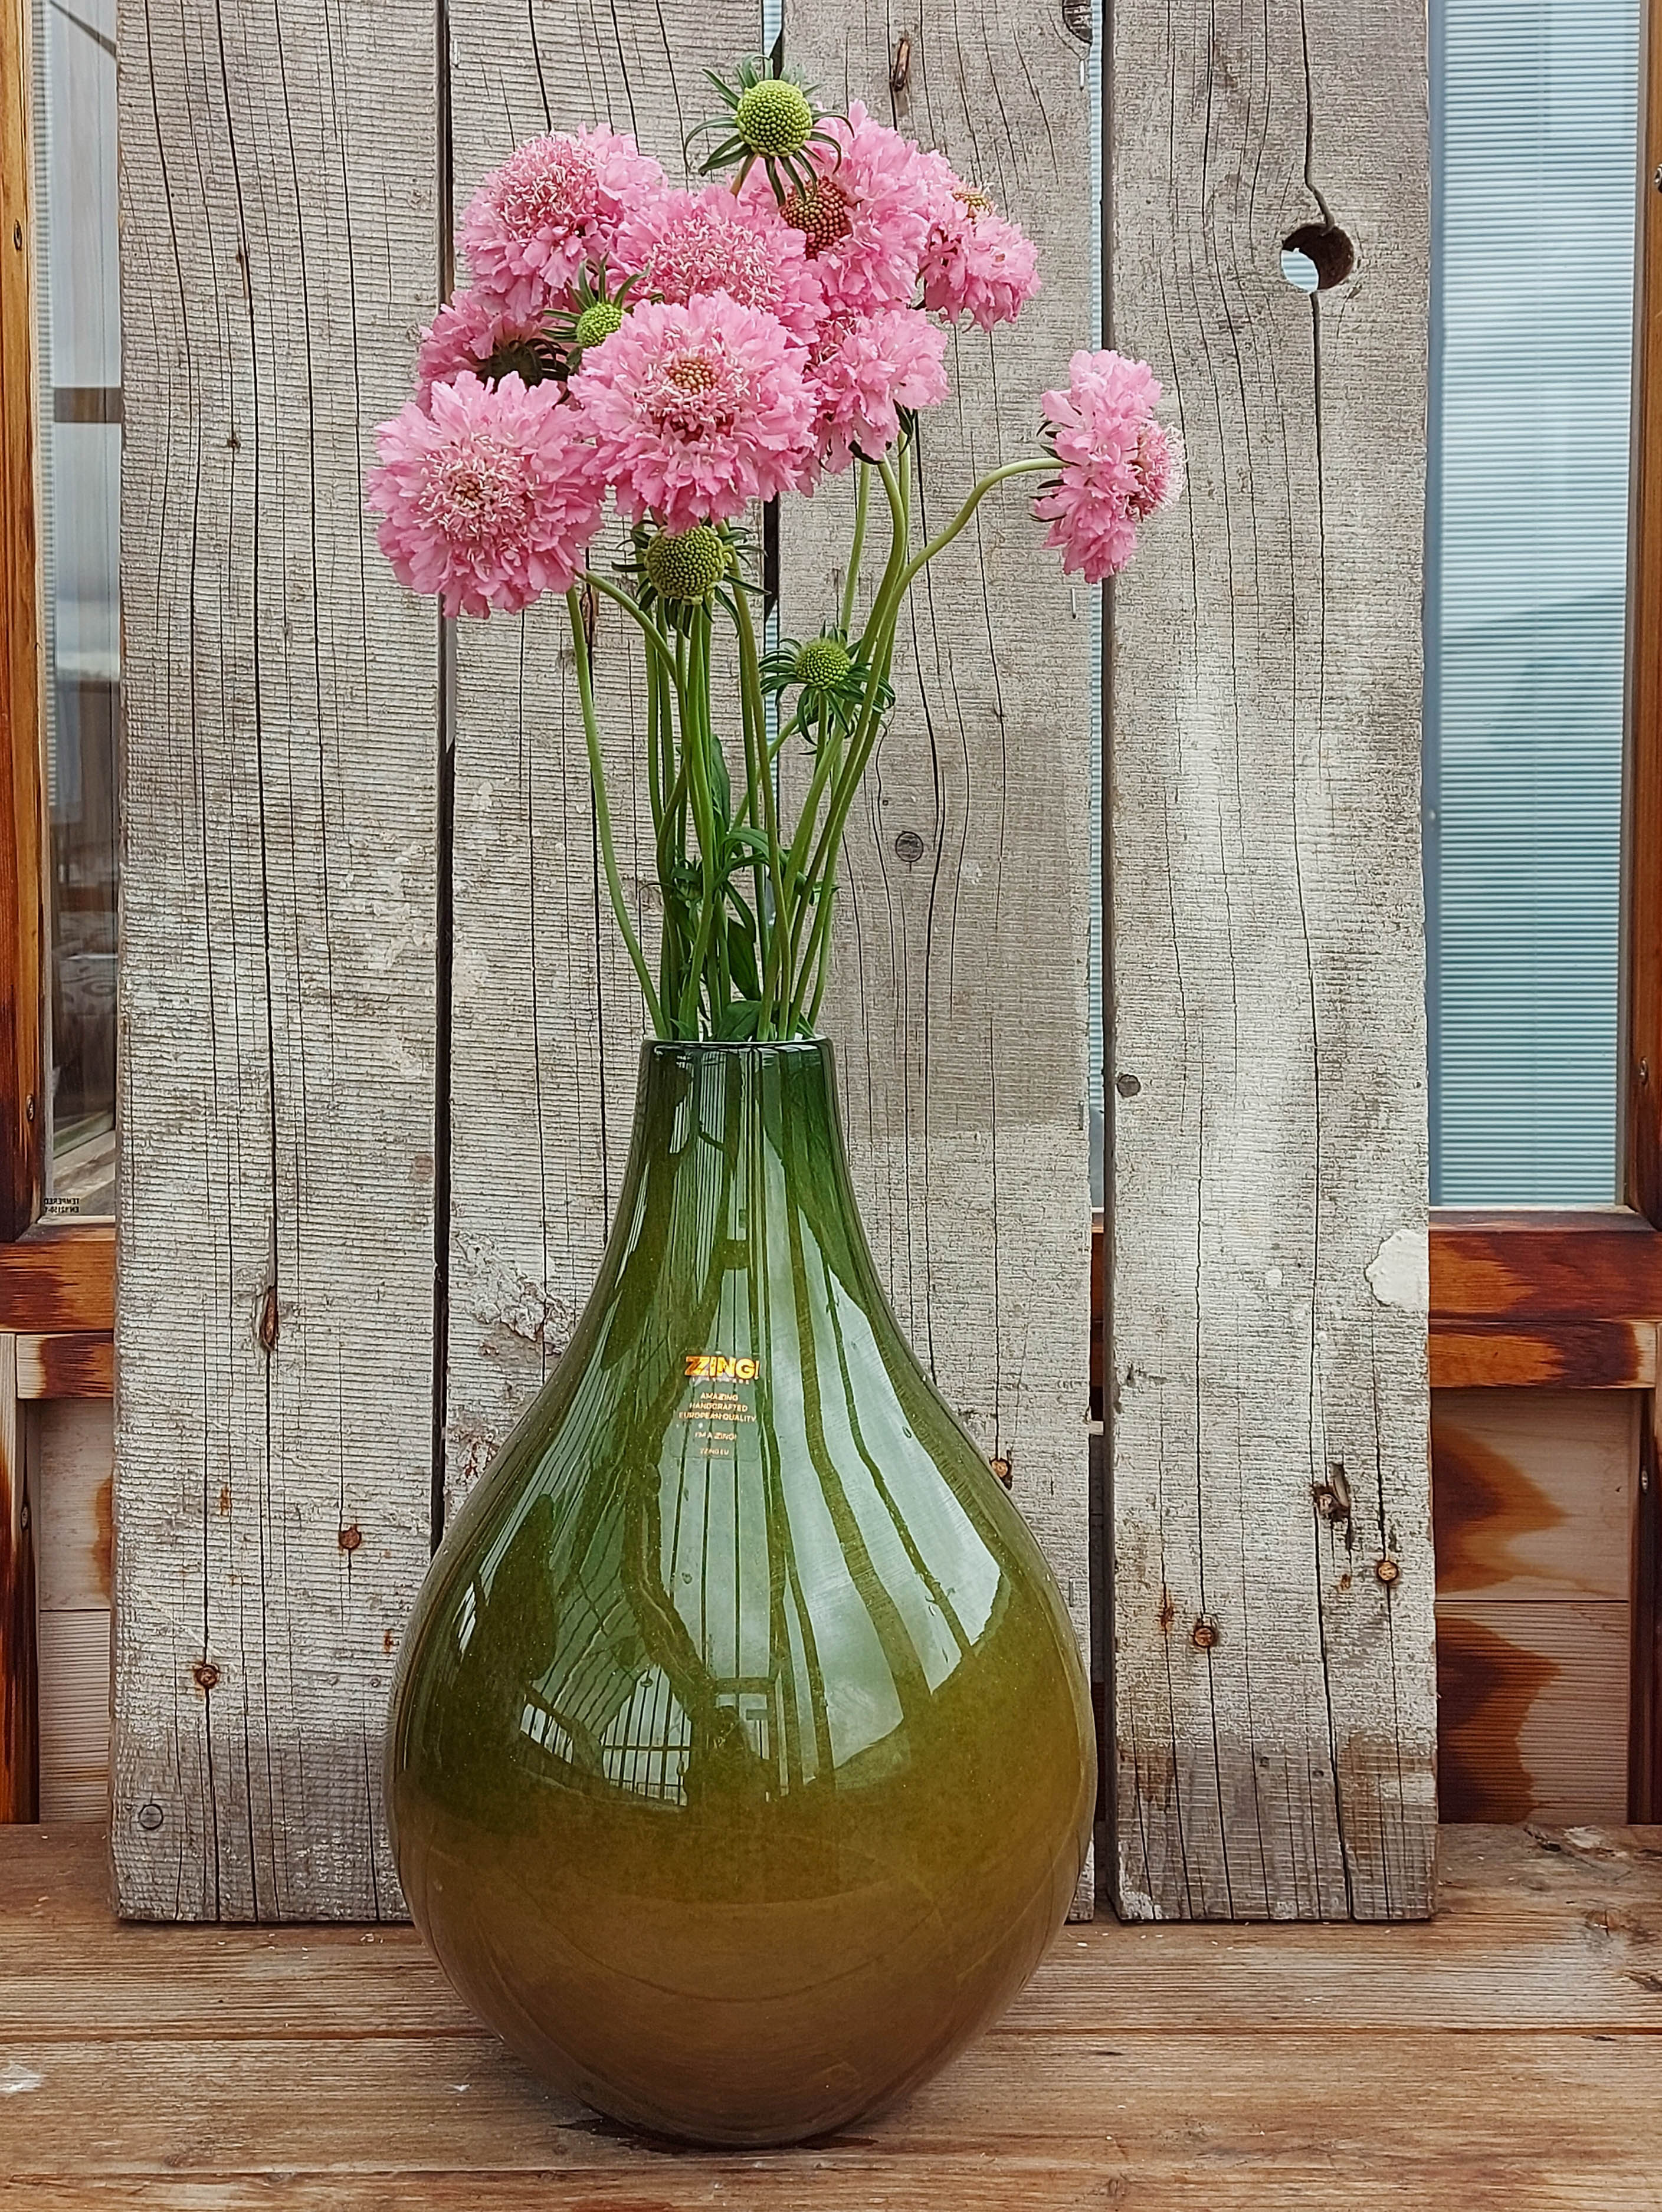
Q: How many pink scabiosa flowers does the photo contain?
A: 9